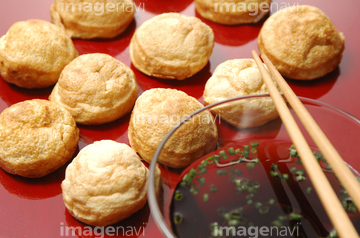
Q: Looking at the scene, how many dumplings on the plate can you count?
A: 10